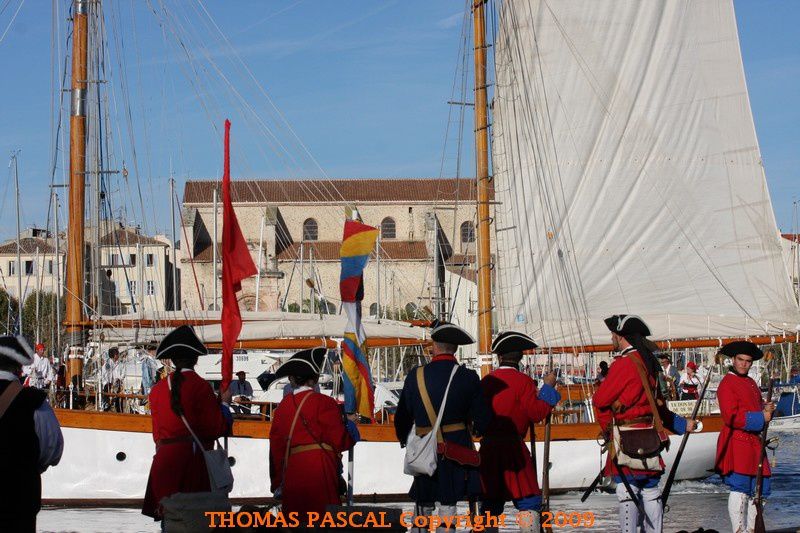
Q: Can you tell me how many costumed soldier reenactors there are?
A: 7